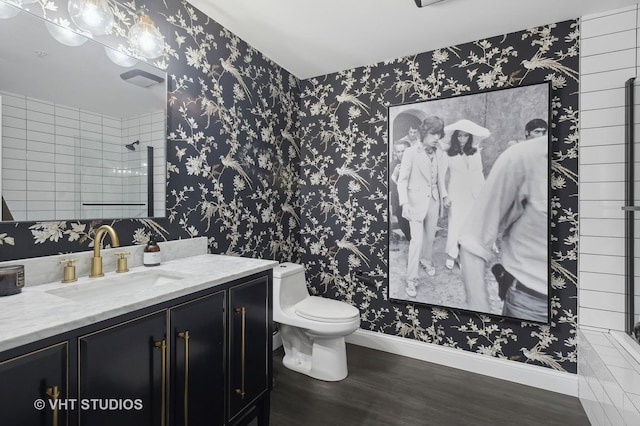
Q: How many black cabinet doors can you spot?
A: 4